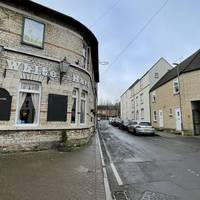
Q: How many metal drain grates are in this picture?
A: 1